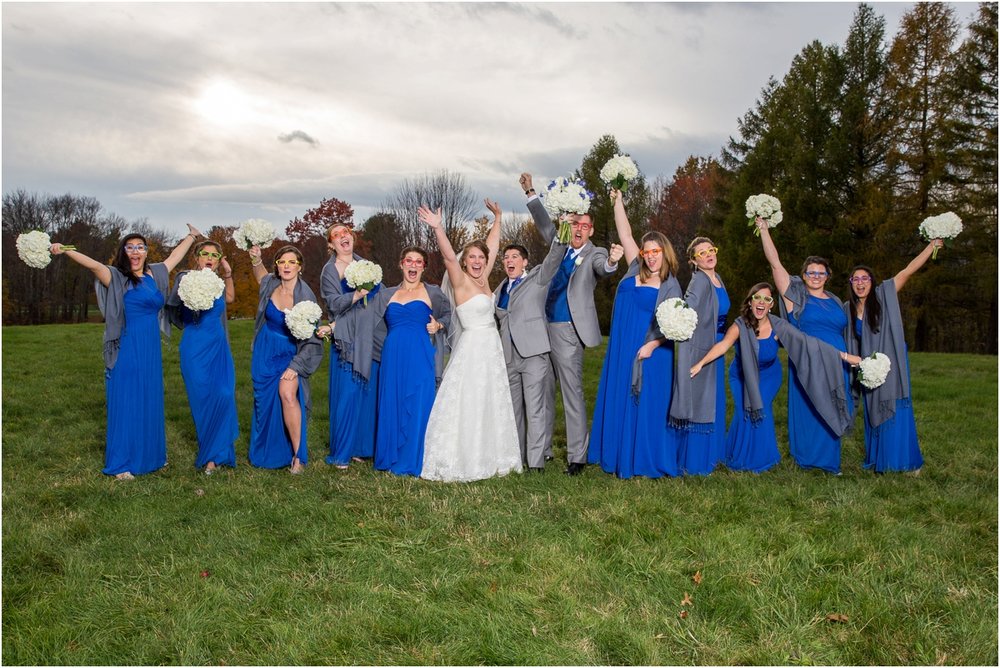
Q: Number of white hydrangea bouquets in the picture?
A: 11